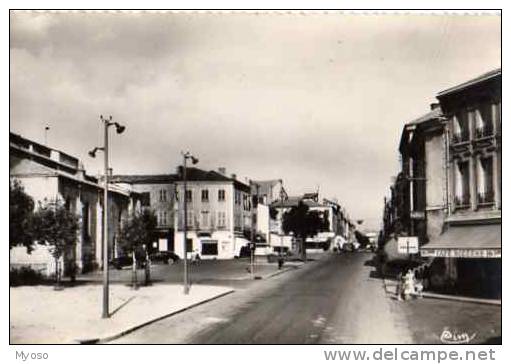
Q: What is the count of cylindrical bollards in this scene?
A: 0